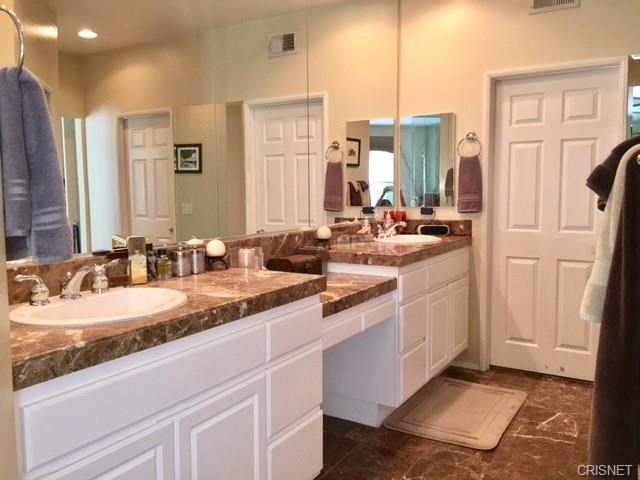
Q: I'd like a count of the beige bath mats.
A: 1